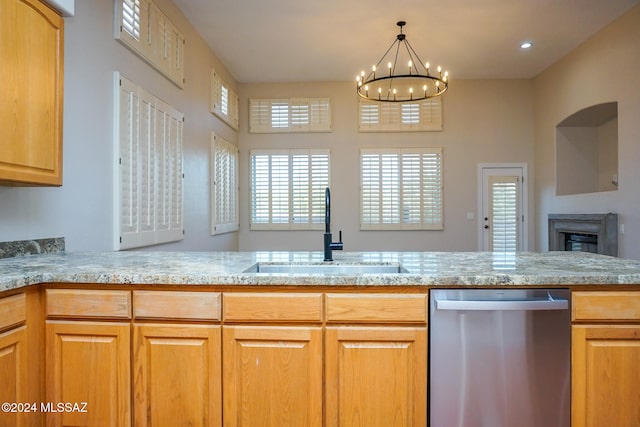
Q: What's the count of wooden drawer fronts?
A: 6